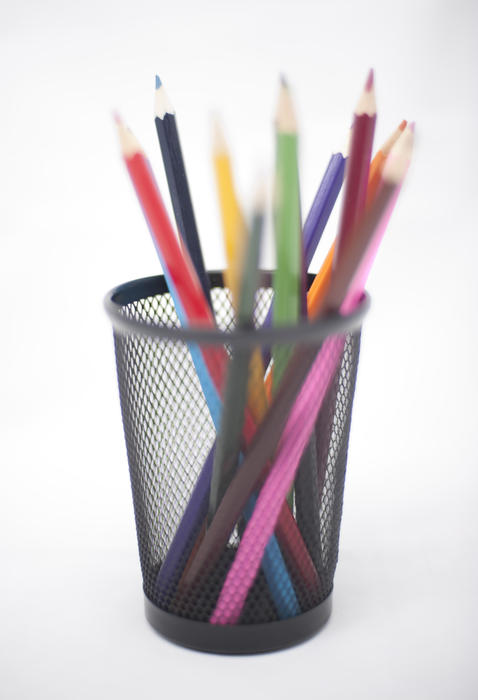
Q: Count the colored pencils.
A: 11